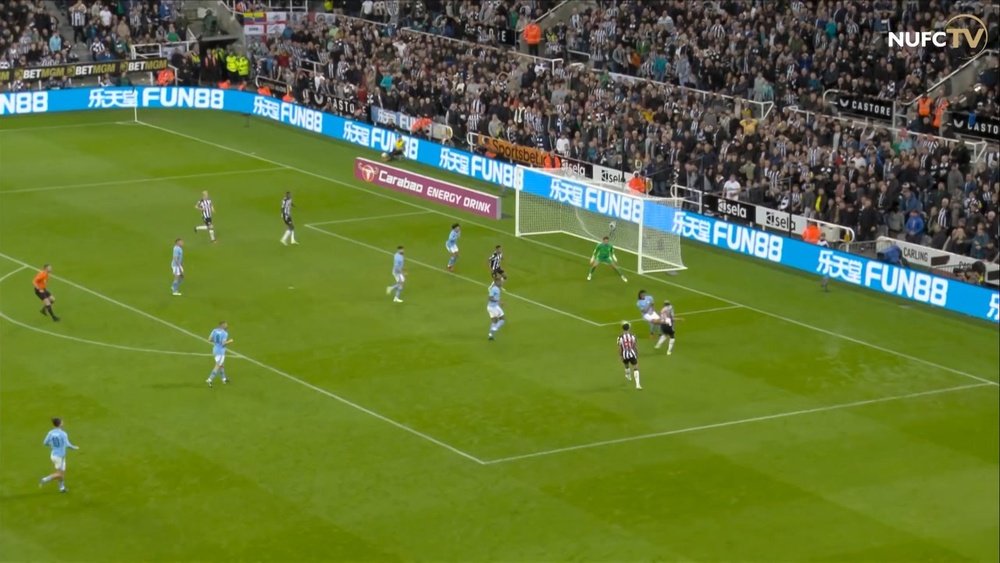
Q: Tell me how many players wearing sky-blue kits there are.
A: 7